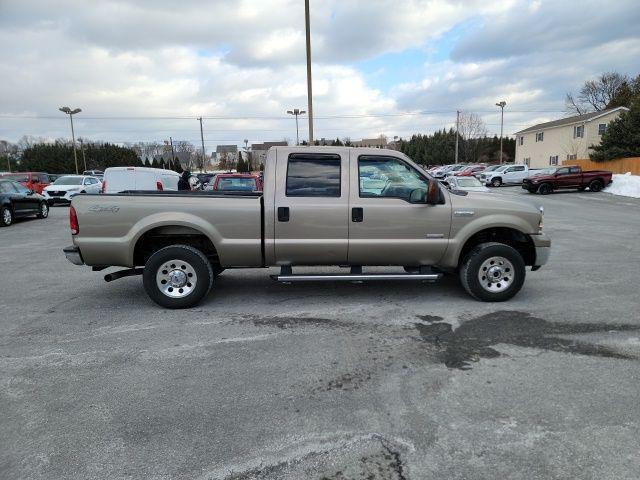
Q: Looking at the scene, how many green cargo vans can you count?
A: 0